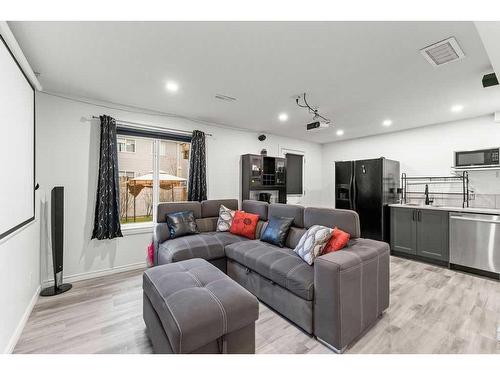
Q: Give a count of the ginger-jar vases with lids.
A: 0